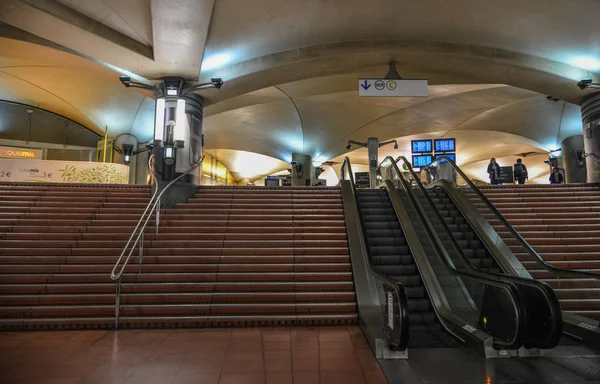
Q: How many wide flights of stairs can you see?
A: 2